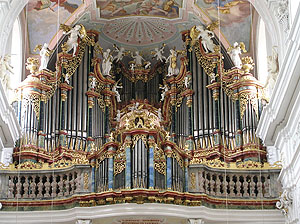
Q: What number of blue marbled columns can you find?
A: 6